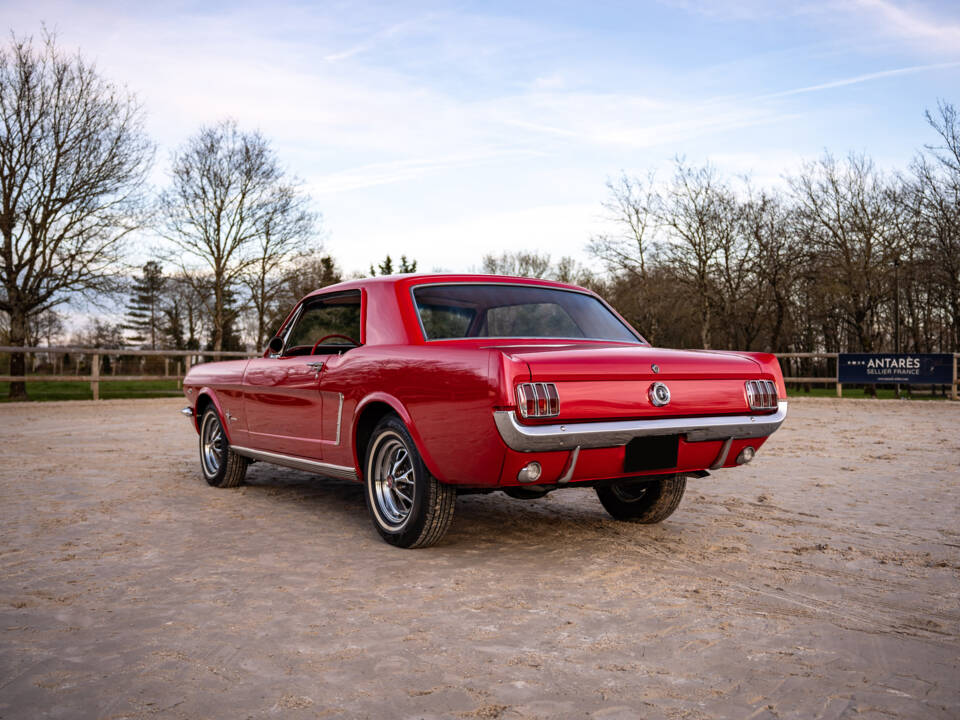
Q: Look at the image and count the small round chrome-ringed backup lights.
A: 2